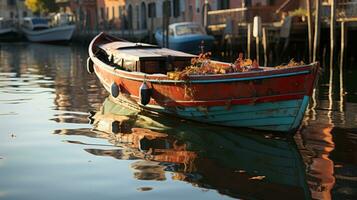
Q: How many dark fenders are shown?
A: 3